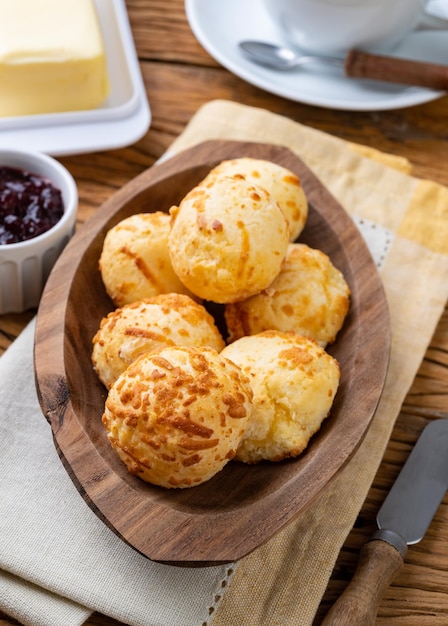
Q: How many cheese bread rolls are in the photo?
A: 7